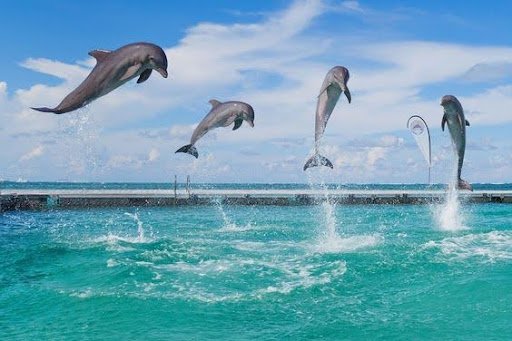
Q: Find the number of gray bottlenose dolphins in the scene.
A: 4